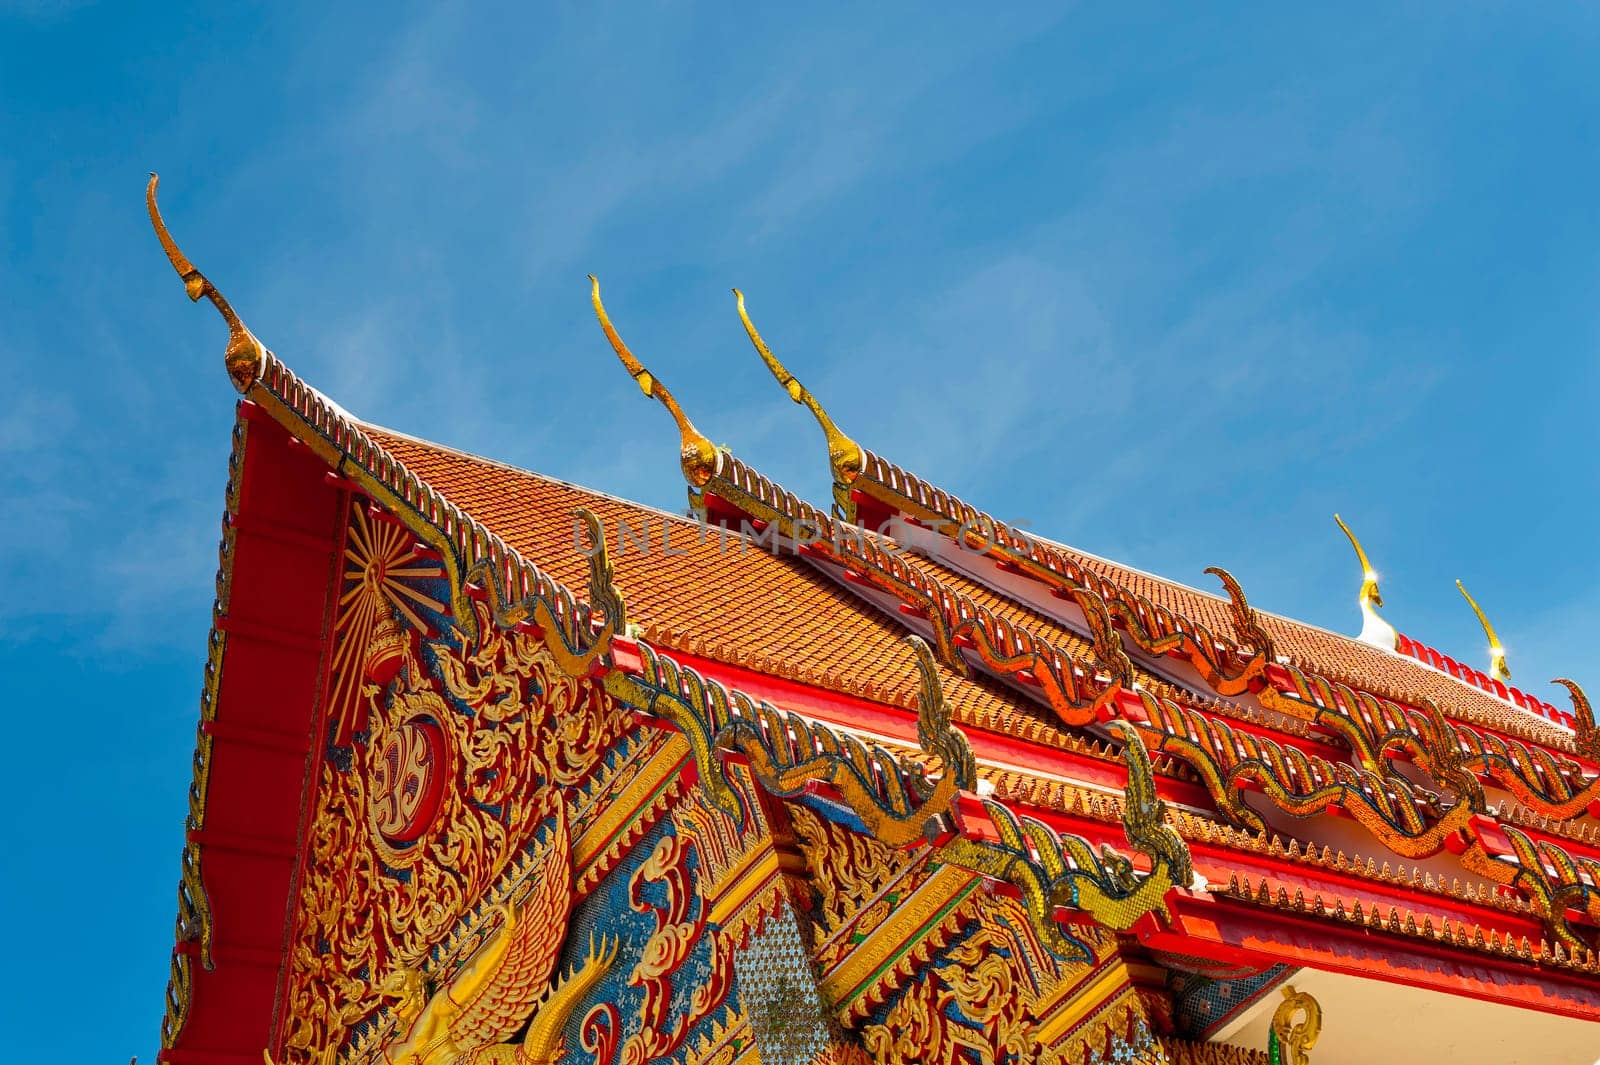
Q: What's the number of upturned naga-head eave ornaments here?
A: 7